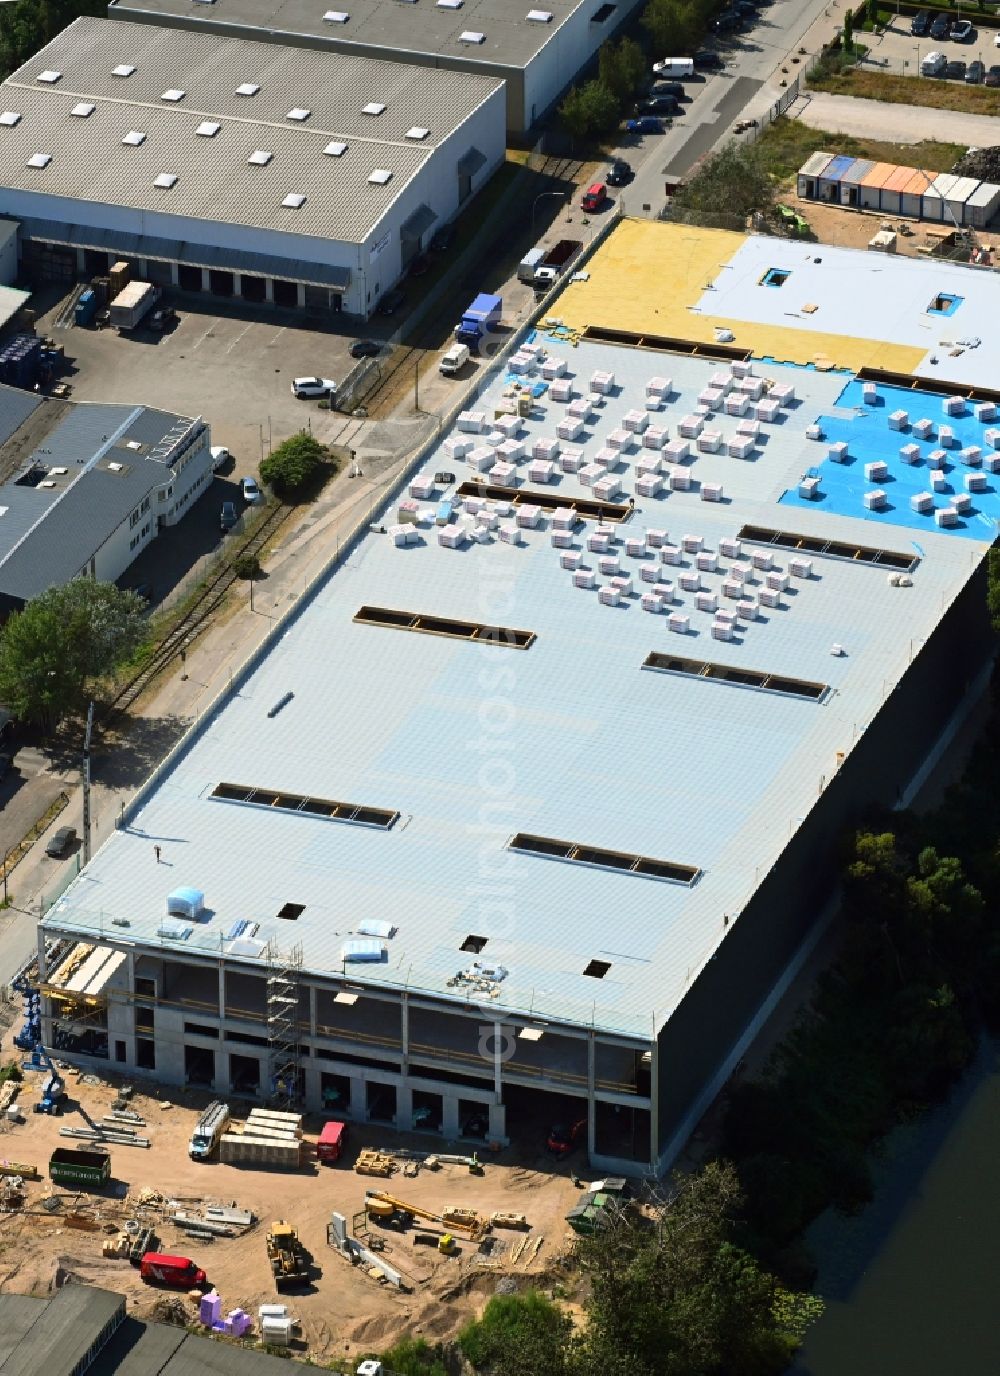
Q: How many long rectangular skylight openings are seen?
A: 8